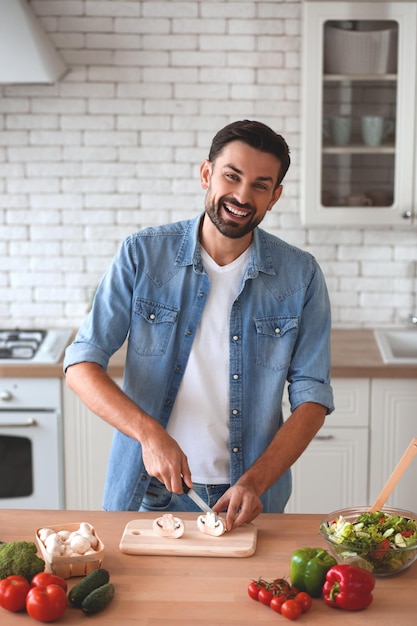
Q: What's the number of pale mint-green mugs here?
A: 2